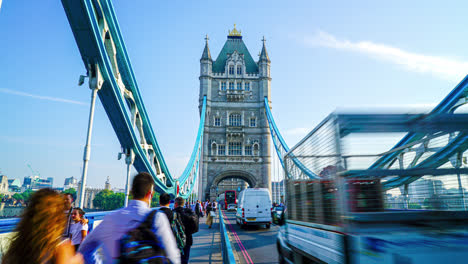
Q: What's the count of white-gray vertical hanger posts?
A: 2